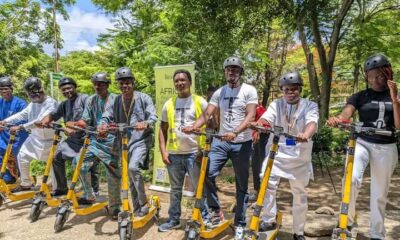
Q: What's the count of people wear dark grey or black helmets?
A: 8